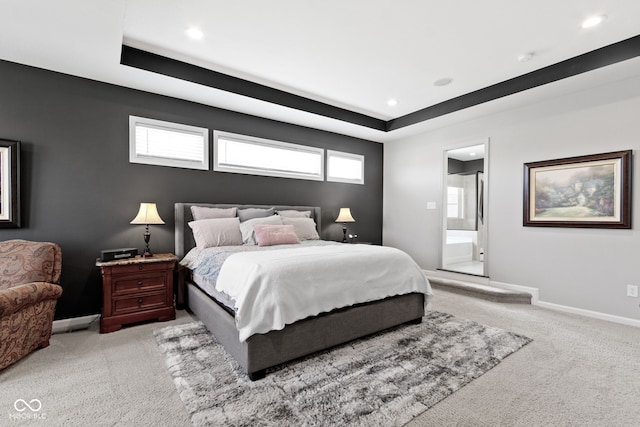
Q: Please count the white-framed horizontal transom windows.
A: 3